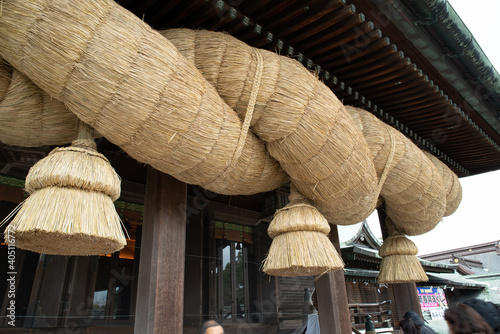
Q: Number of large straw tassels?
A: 3